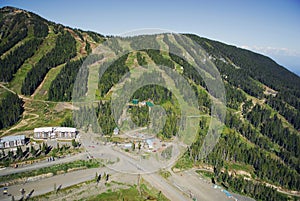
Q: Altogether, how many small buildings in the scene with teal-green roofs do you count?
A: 2